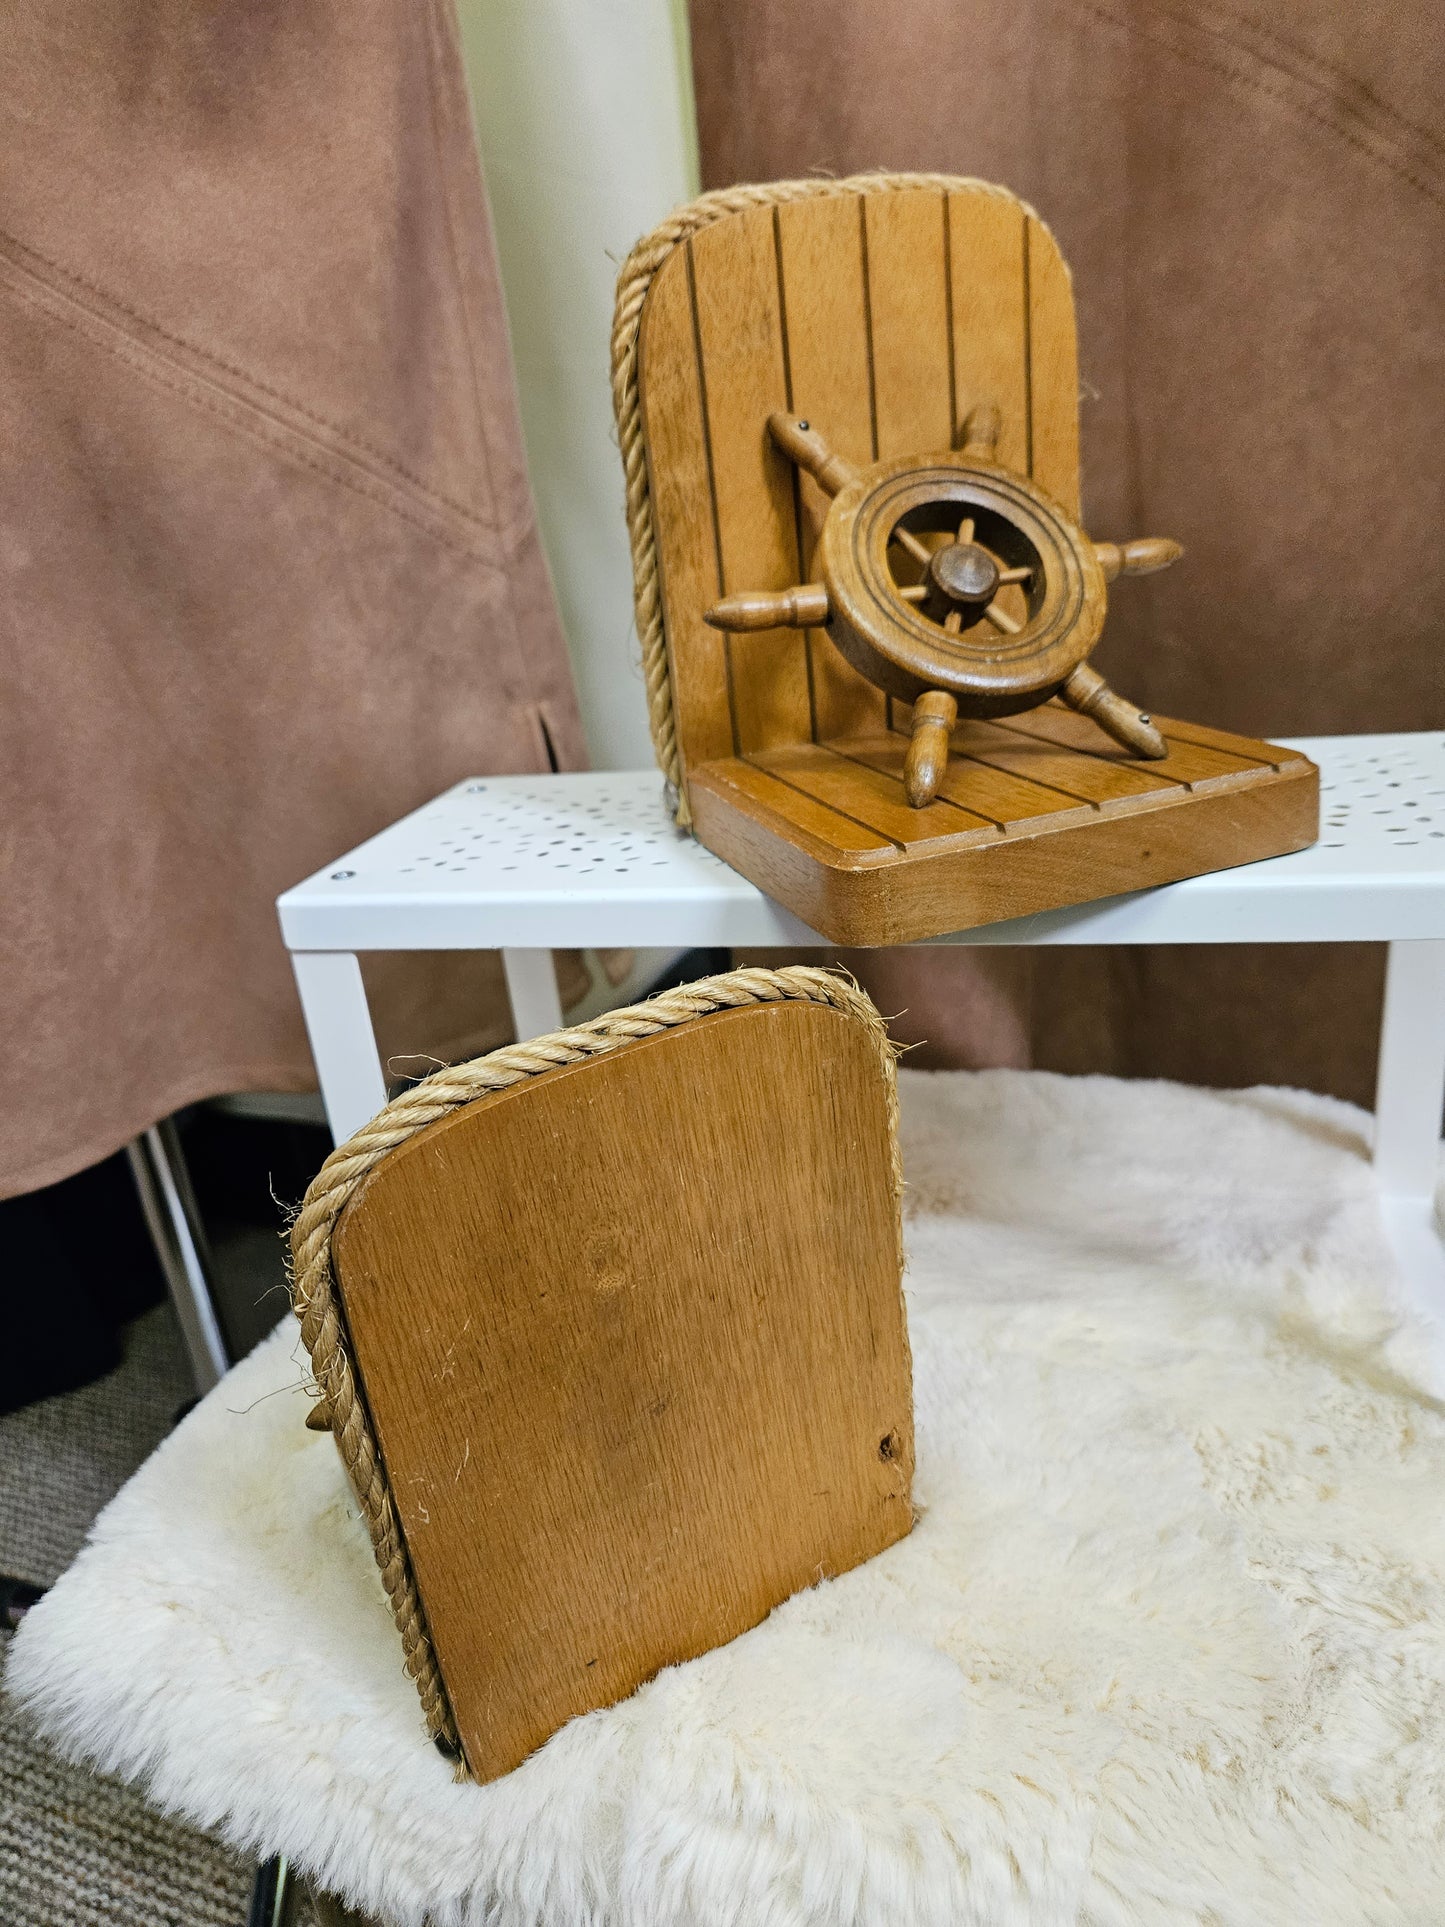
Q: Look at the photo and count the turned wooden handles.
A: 6